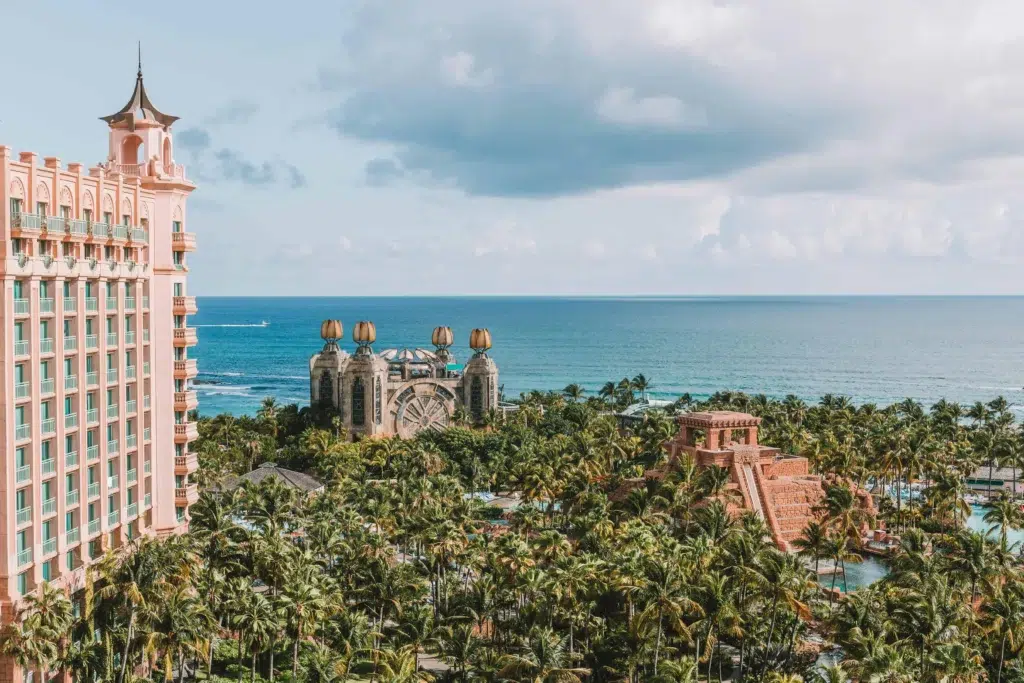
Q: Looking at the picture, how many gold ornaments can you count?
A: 4